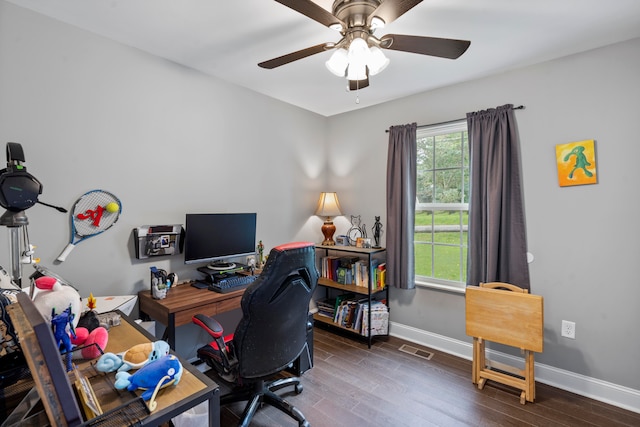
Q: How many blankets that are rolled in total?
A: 0